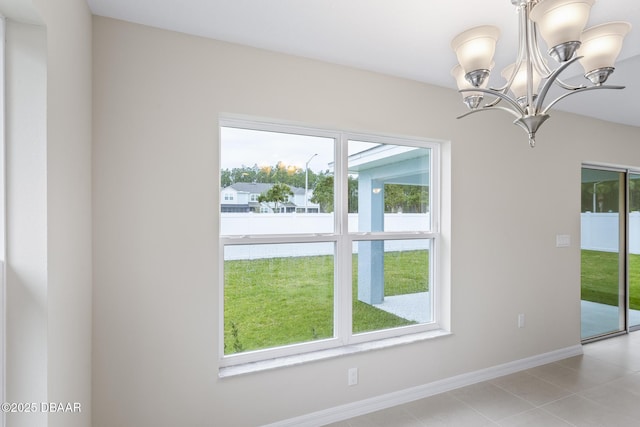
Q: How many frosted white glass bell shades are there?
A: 5